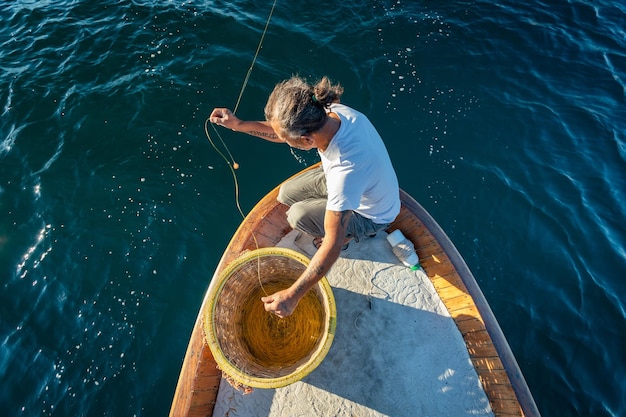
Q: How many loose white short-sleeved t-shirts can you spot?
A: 1